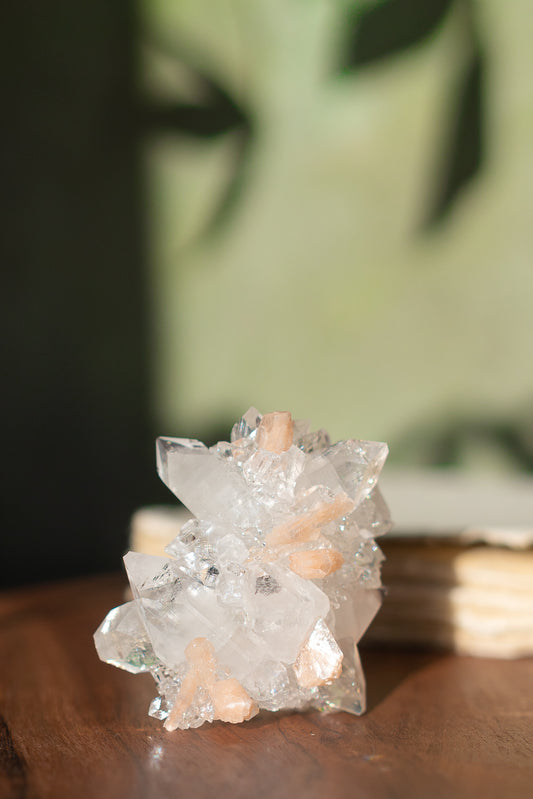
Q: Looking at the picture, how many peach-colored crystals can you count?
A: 6